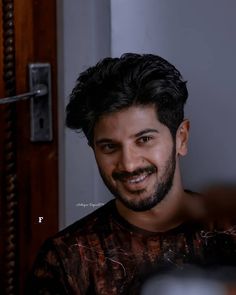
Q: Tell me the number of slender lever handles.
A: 1